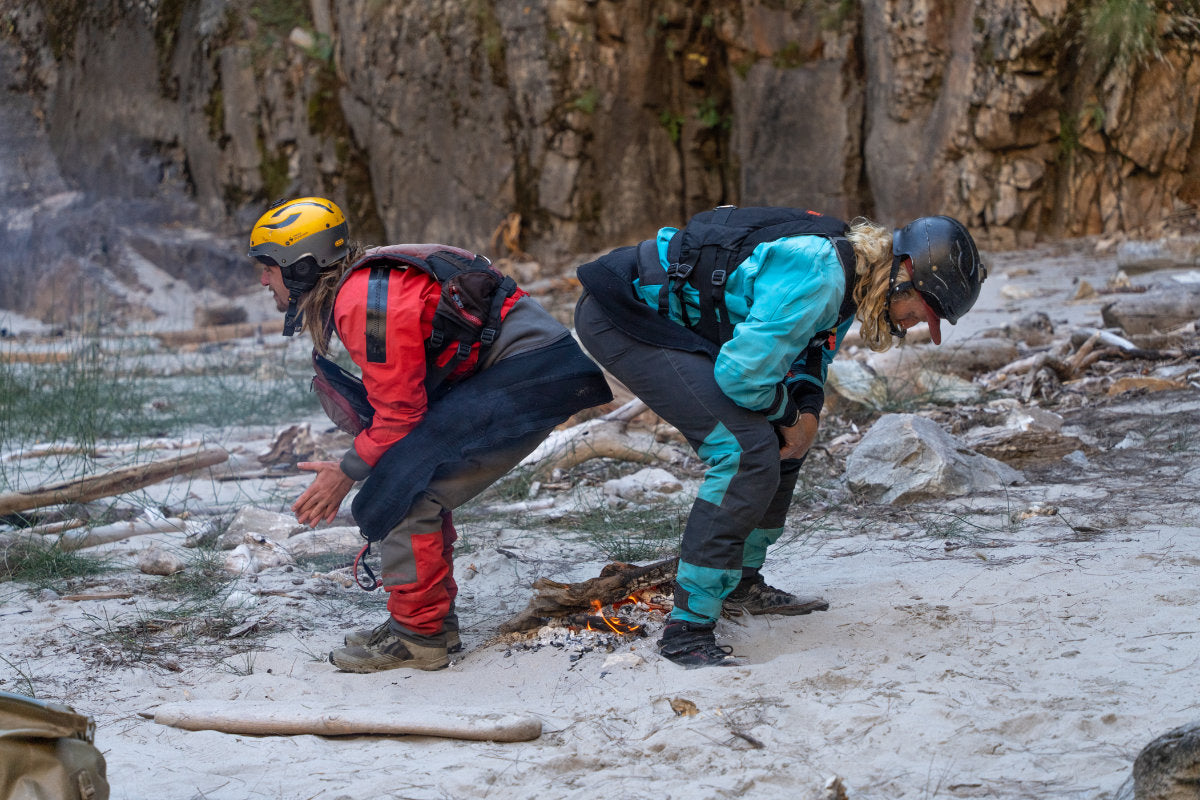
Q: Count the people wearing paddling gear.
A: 2